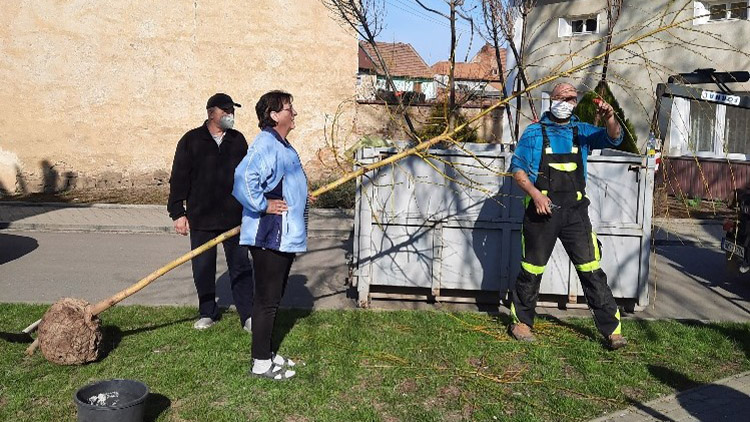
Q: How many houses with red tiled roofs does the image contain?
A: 2